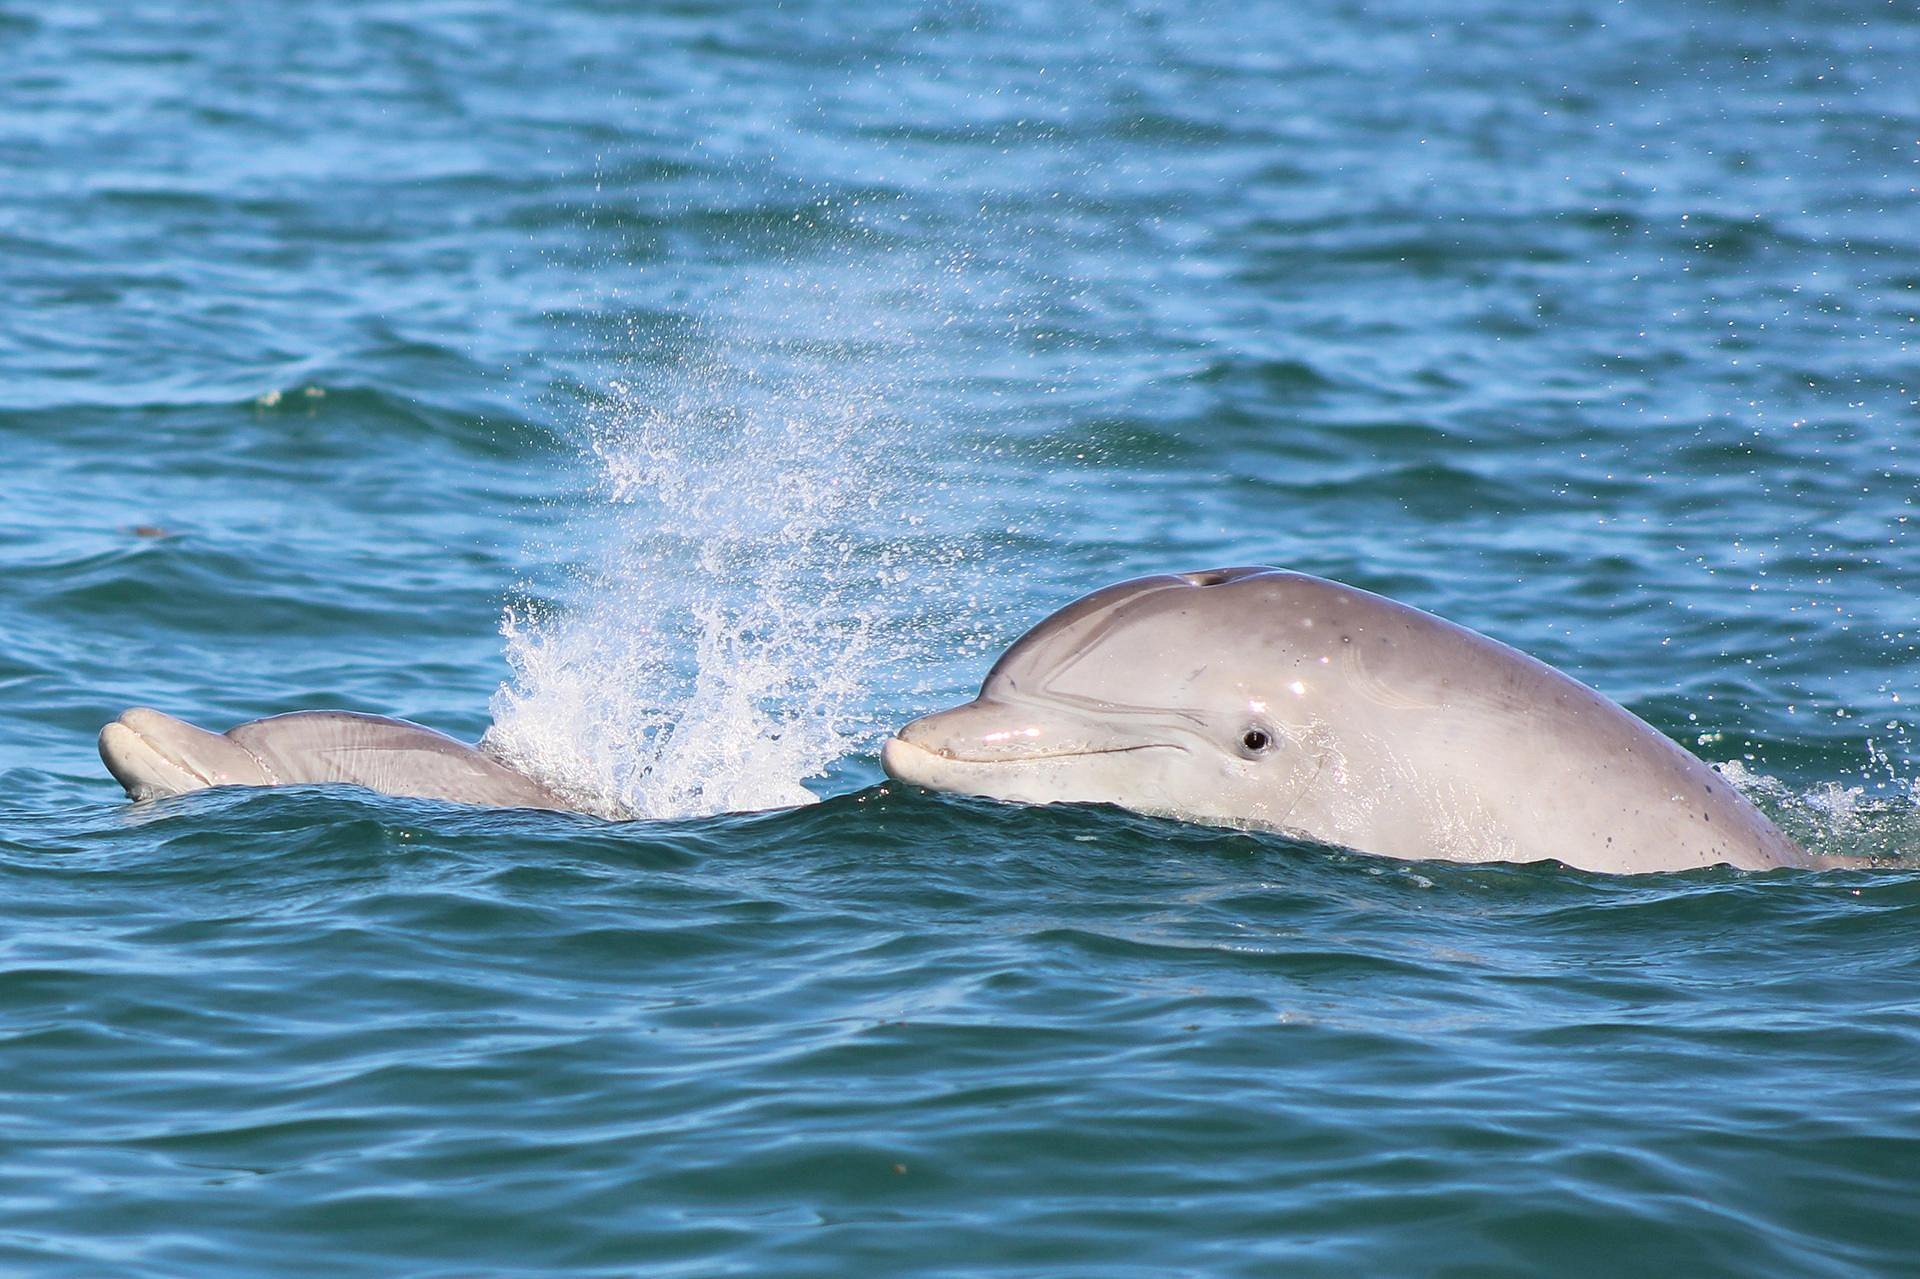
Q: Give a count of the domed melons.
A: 2